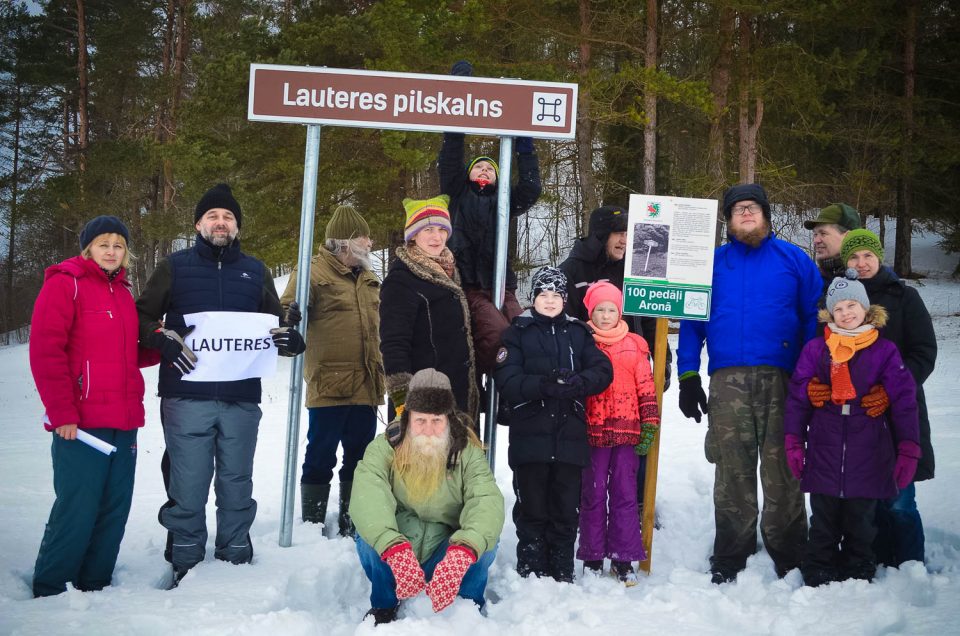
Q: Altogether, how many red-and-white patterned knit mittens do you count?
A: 2